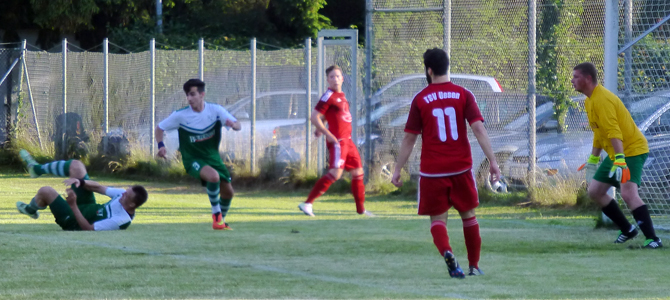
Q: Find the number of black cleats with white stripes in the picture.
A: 2